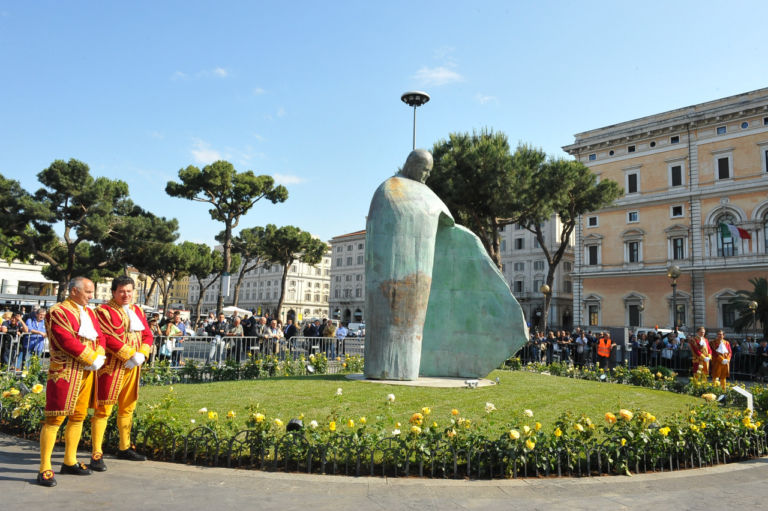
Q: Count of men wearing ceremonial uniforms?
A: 4